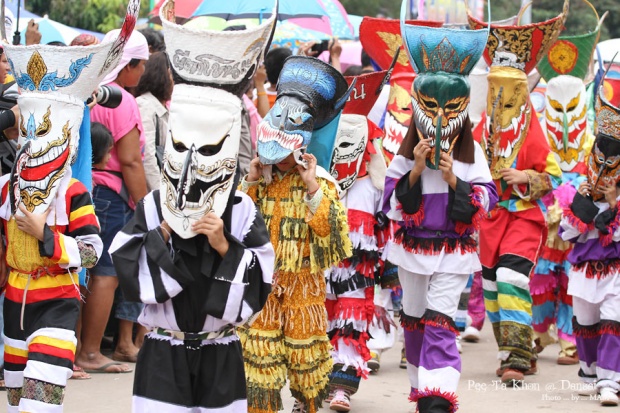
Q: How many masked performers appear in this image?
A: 9